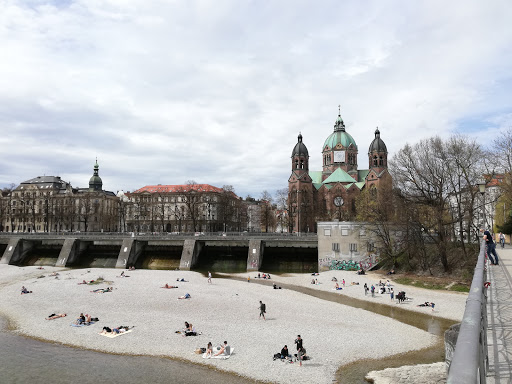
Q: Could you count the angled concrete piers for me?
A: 5